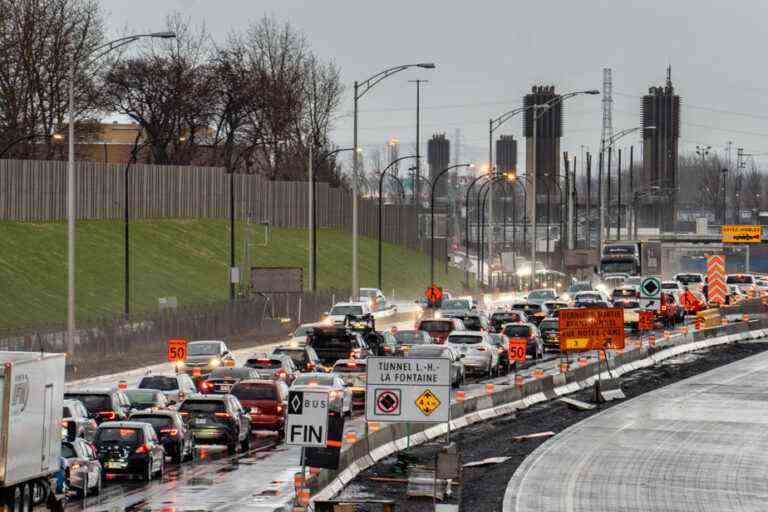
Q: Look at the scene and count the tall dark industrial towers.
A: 4